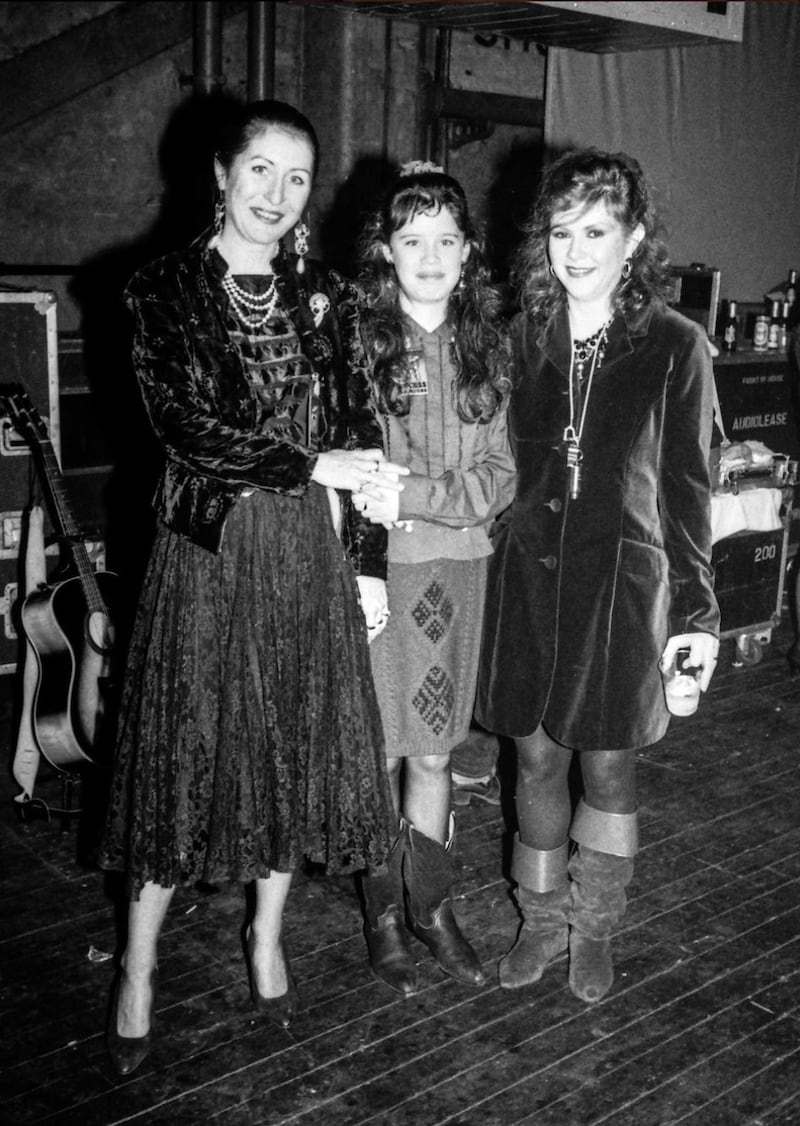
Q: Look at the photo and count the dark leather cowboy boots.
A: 2